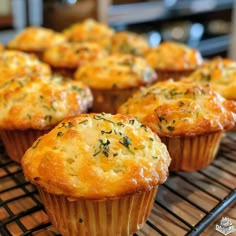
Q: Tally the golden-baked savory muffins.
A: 11